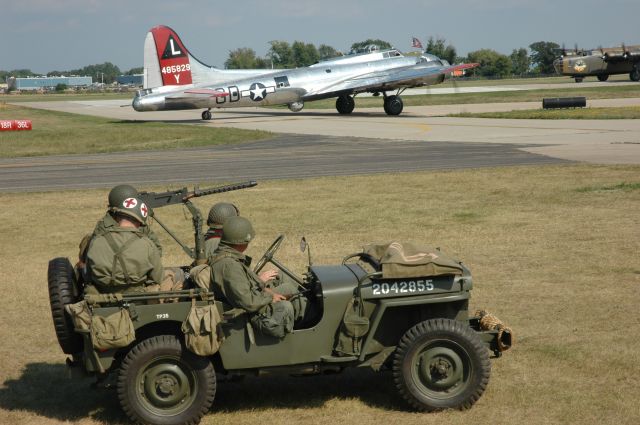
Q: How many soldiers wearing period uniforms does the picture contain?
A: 4